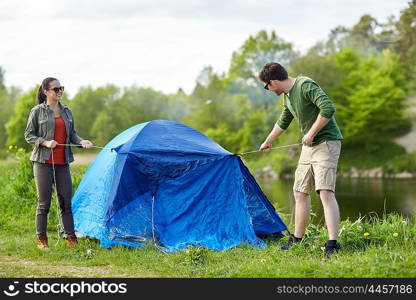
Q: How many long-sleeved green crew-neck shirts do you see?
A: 1